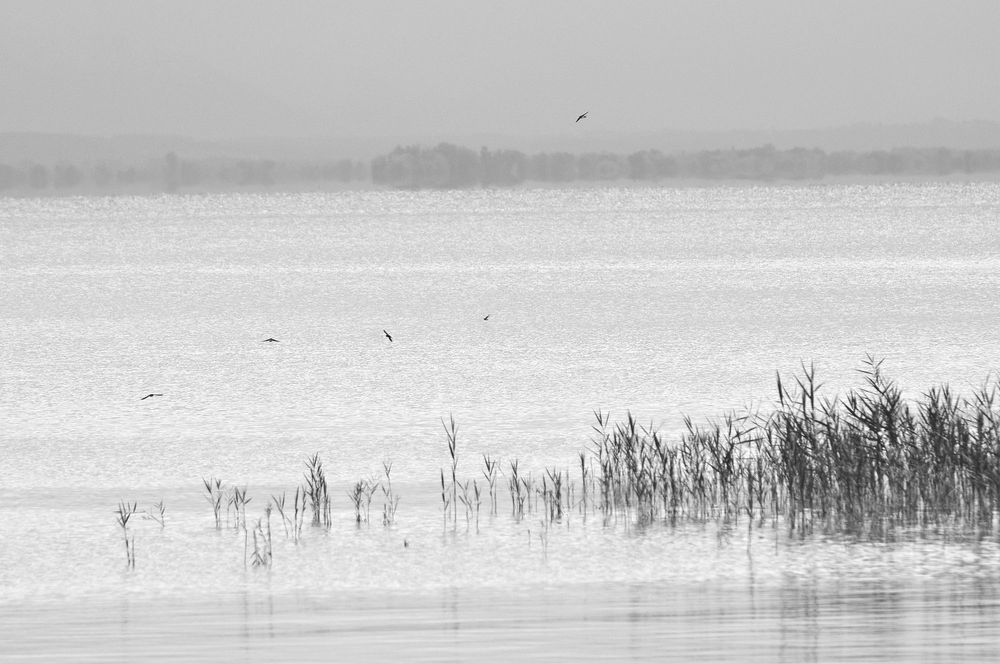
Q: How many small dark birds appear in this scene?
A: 5